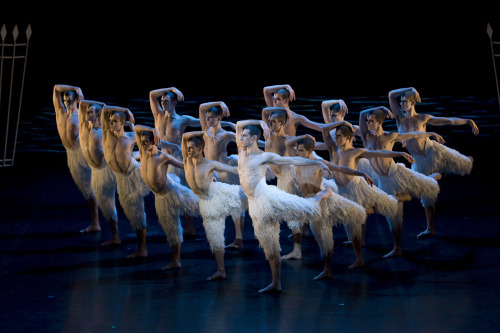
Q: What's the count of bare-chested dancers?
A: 15